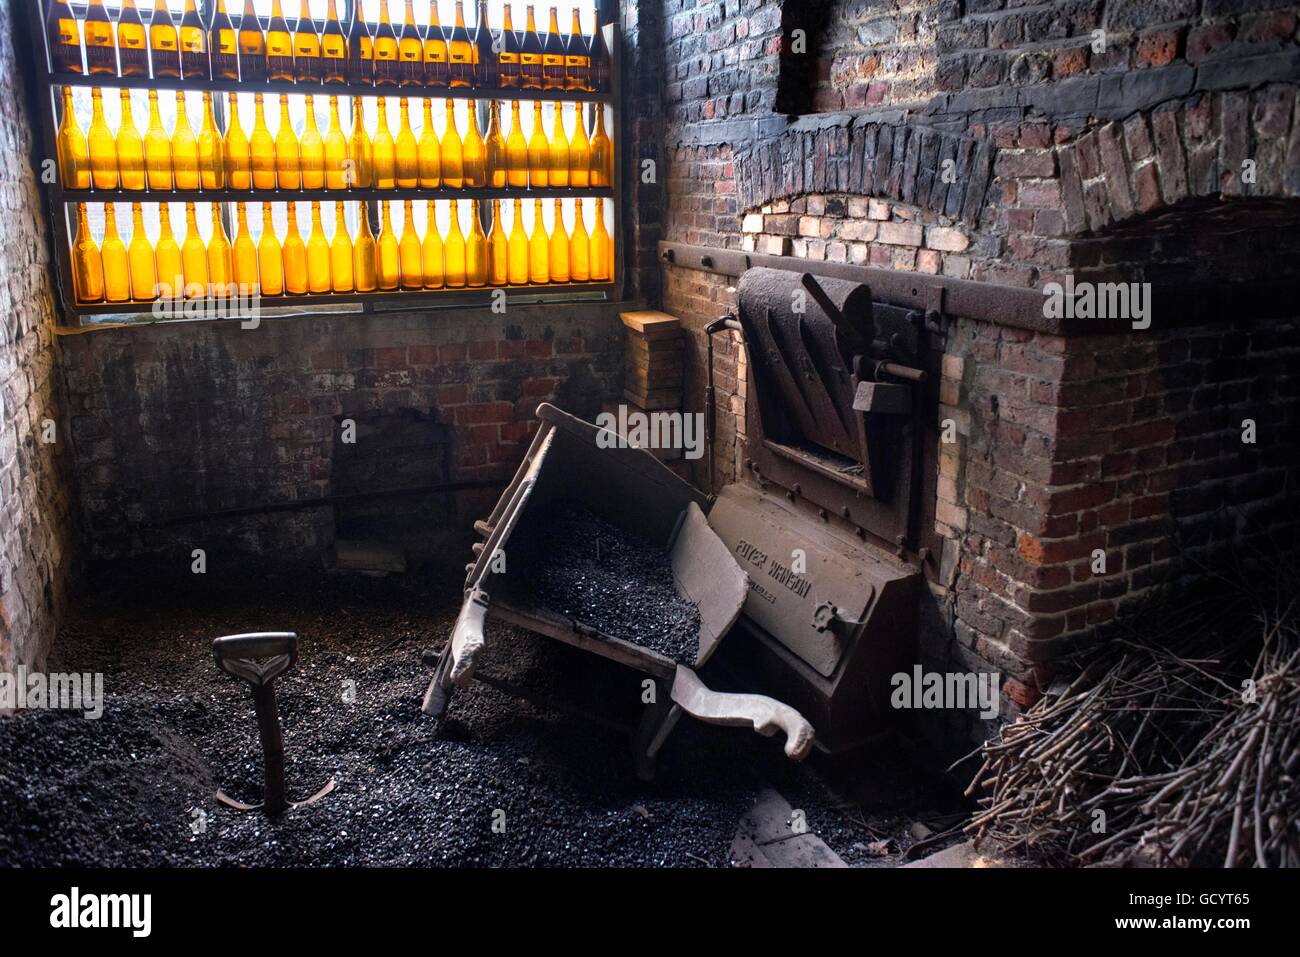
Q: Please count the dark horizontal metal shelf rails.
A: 3